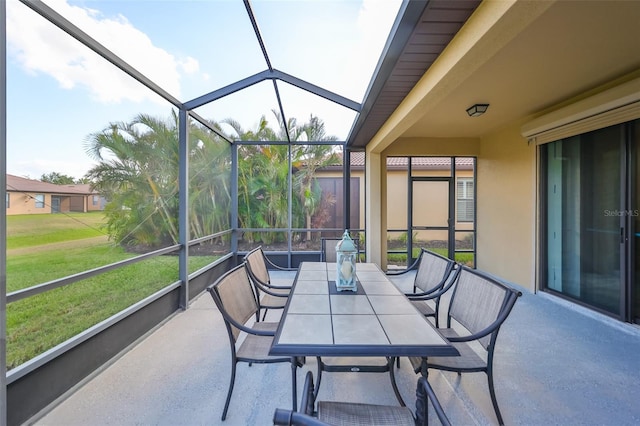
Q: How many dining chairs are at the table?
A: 6